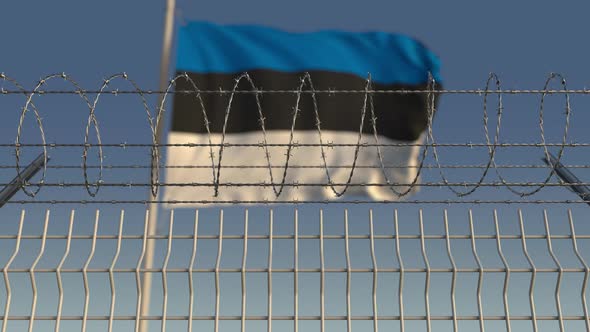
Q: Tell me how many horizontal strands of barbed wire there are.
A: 5